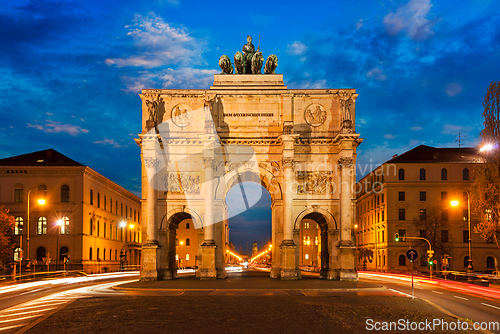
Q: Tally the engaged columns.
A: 4